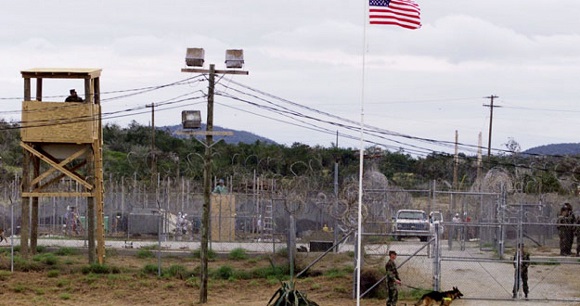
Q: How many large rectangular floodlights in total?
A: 3